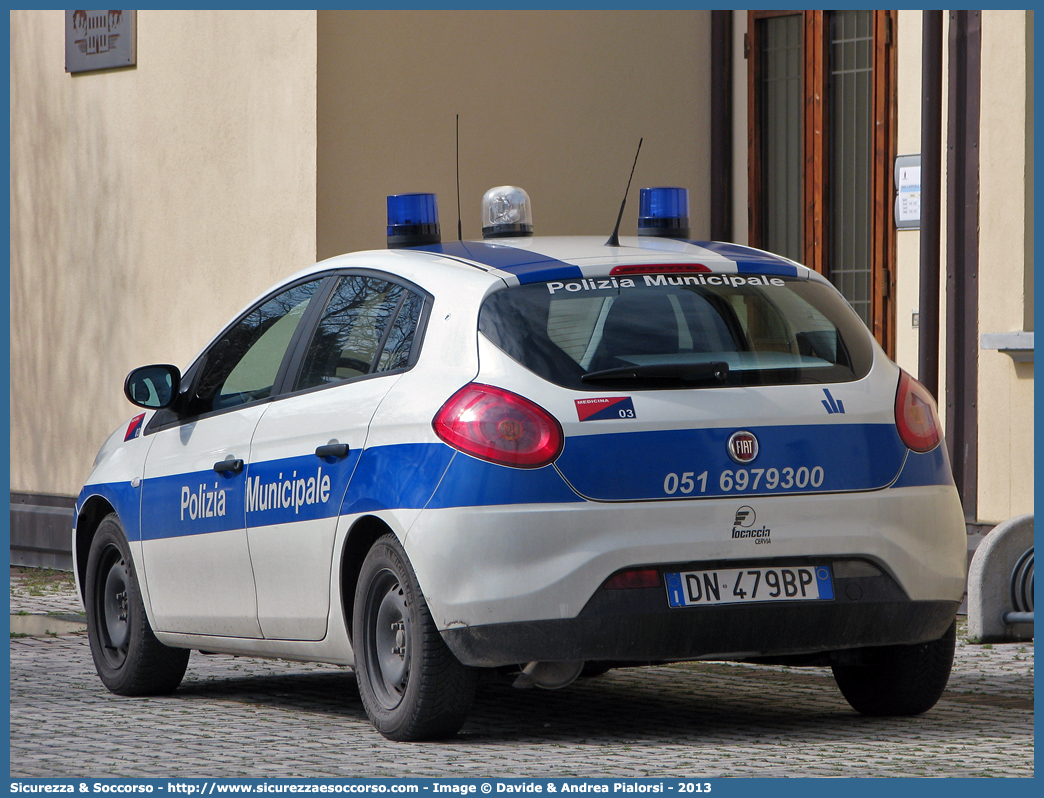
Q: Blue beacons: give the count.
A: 2